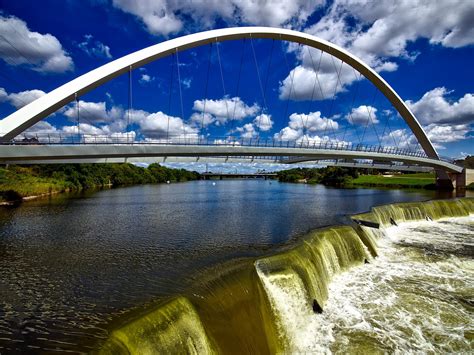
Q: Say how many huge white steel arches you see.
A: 1